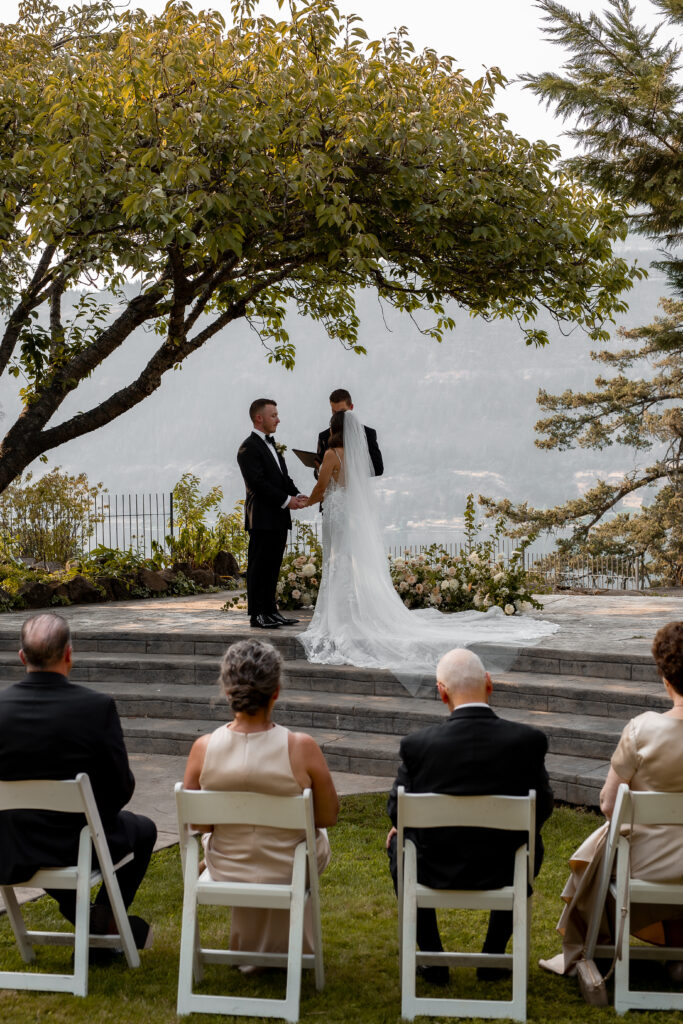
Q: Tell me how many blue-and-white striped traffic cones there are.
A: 0